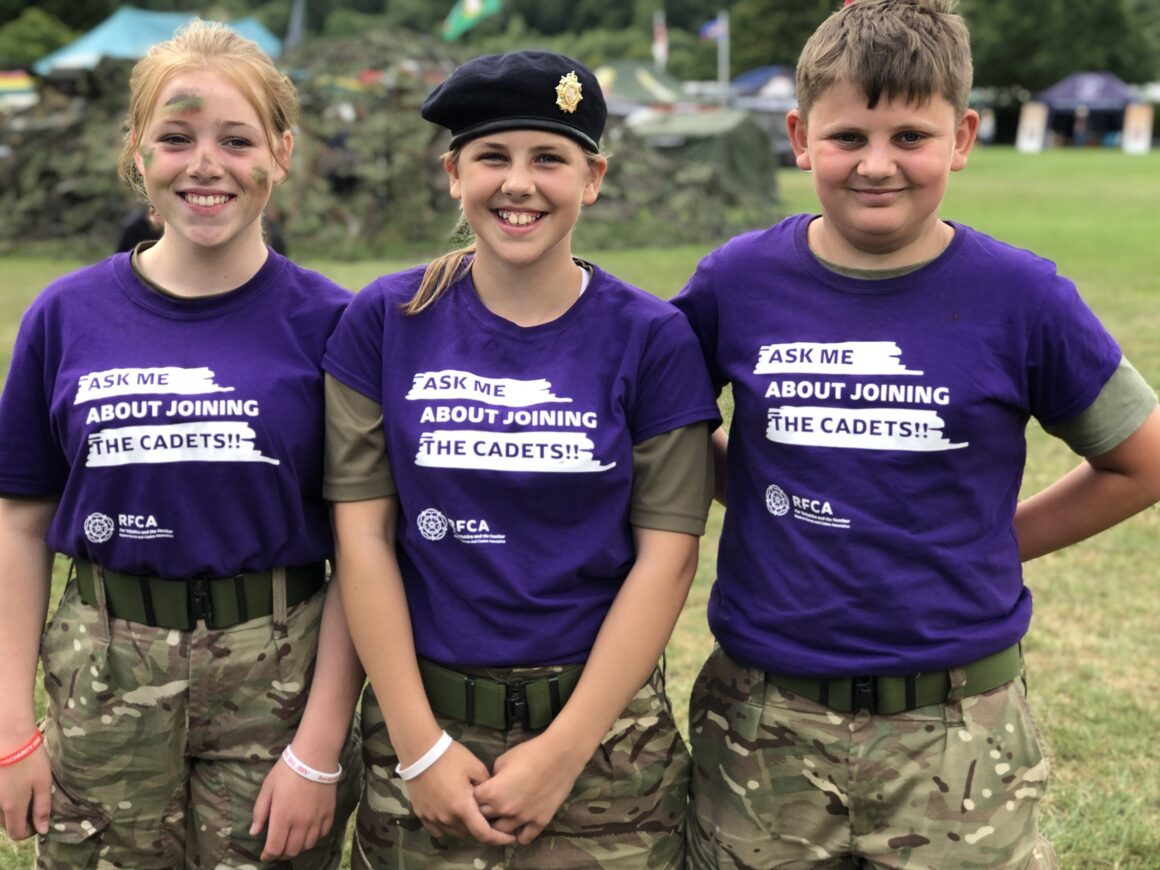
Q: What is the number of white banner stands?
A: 2